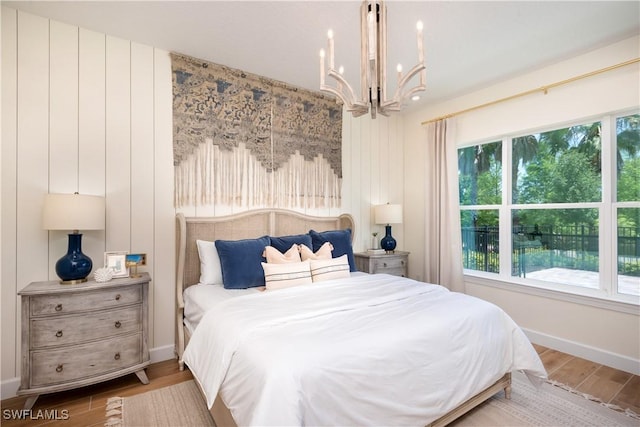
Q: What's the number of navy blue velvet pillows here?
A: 3